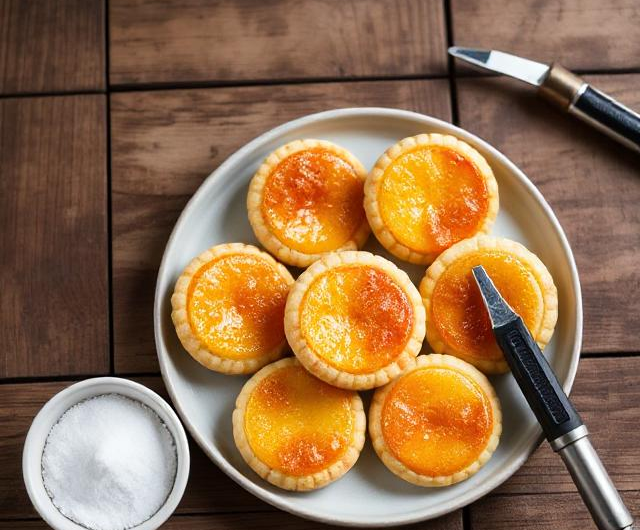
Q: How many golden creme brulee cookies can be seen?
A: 7